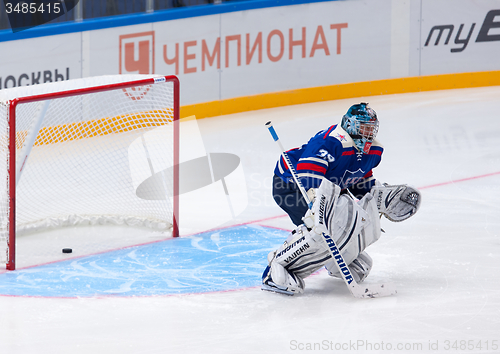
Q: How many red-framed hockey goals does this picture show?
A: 1